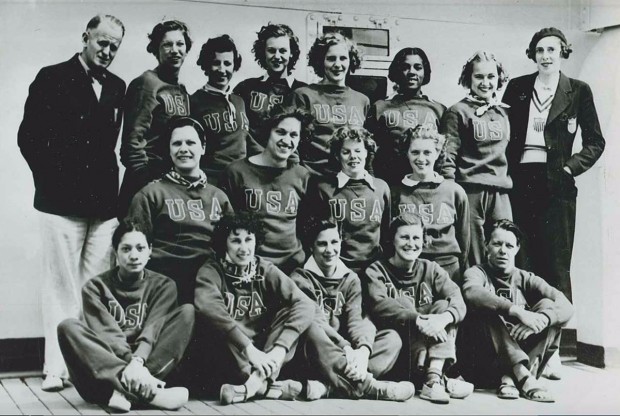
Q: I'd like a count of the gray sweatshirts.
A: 15